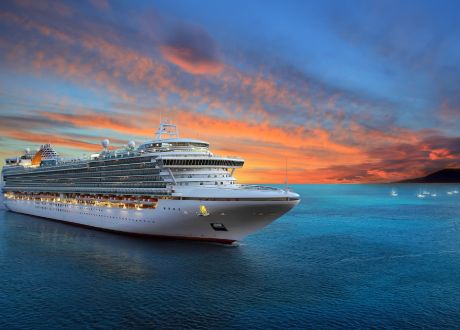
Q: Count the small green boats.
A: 0